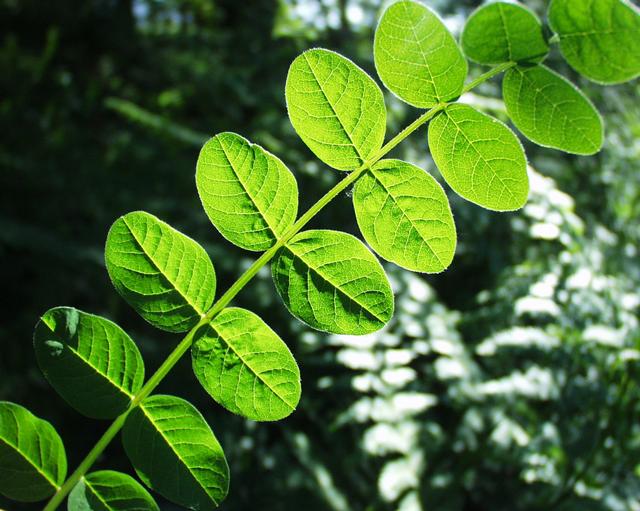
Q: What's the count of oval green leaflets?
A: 15